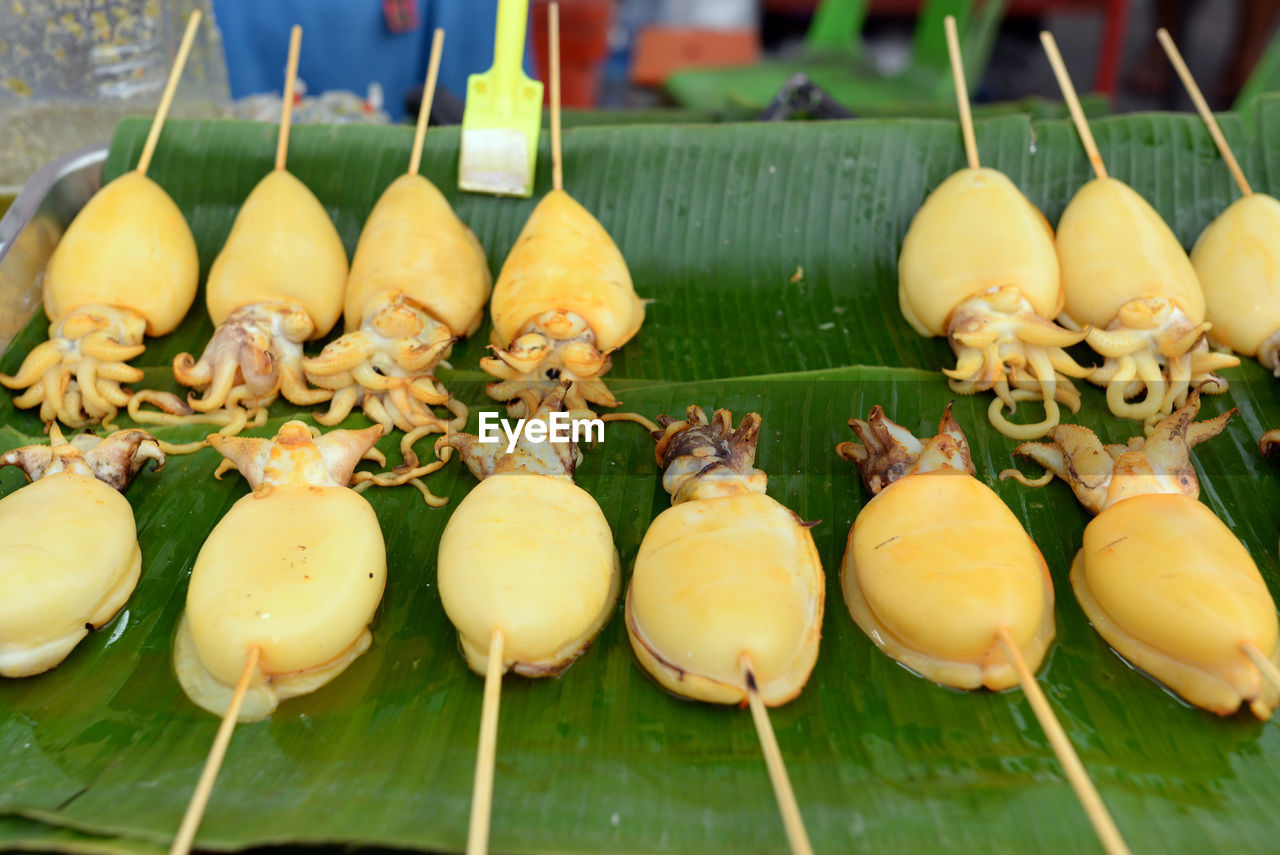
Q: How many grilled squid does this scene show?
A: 13